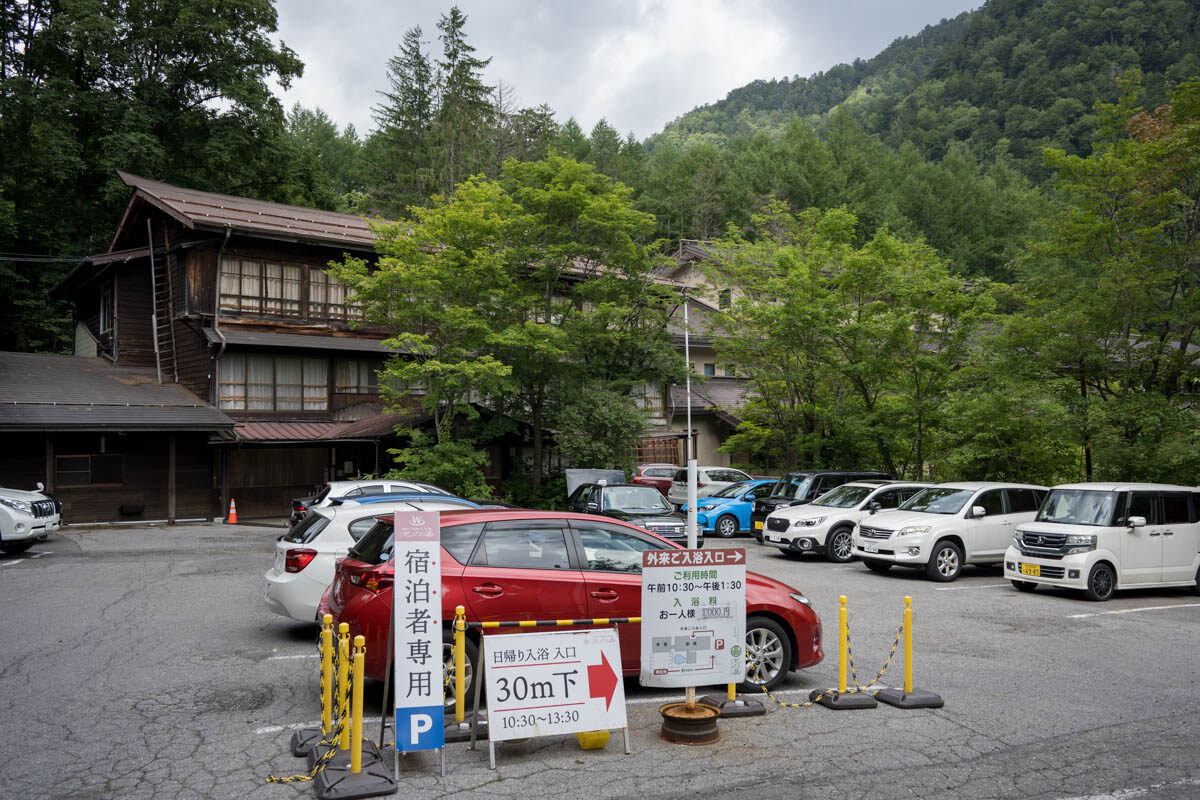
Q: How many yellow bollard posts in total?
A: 7